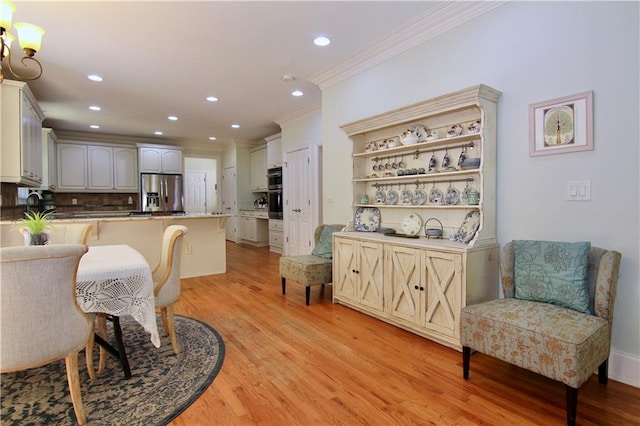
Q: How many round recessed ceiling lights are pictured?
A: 10